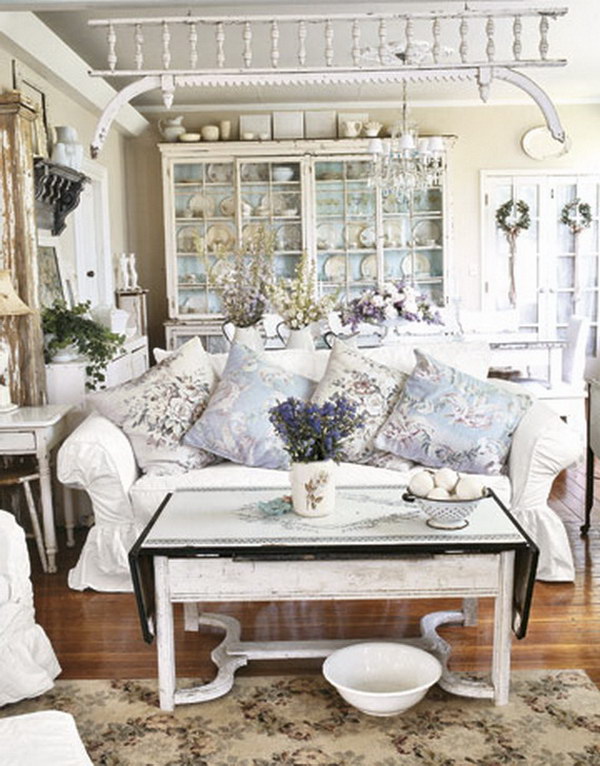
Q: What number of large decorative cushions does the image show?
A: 4